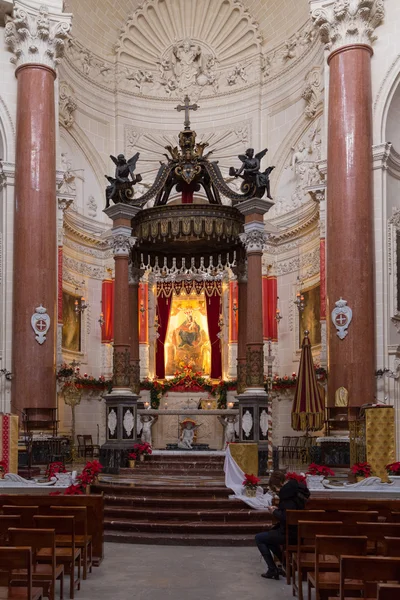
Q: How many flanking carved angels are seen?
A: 2